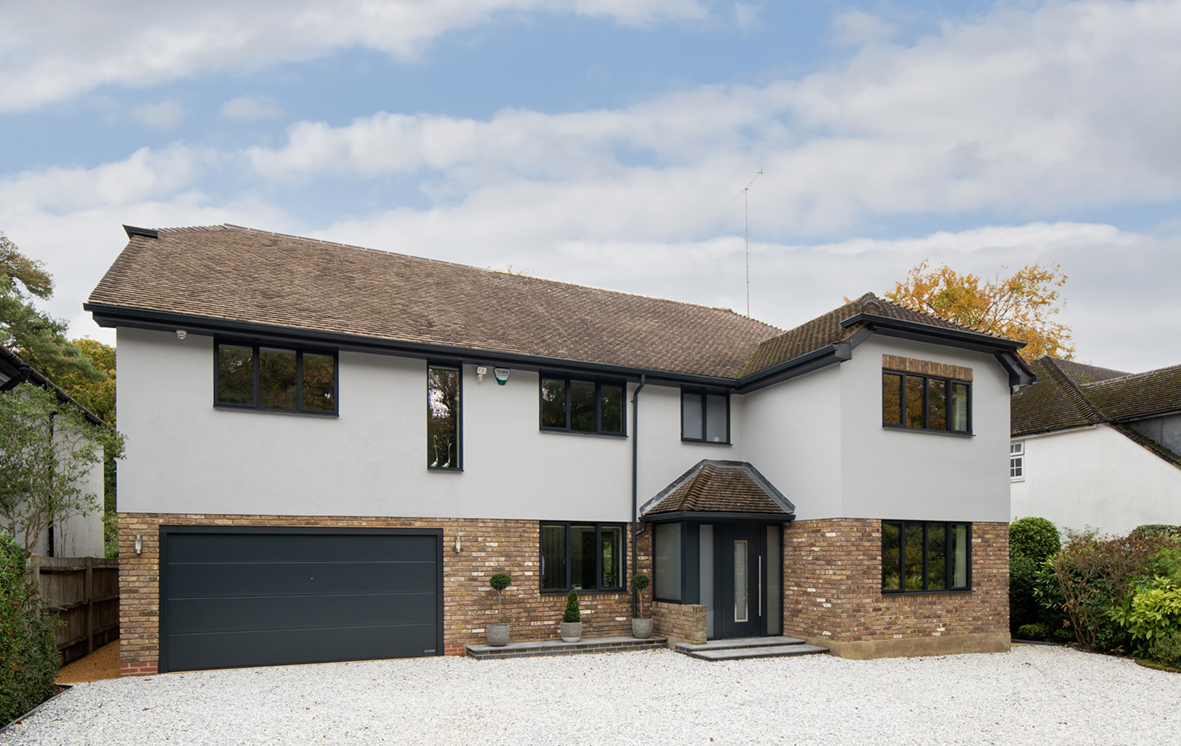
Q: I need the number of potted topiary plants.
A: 3